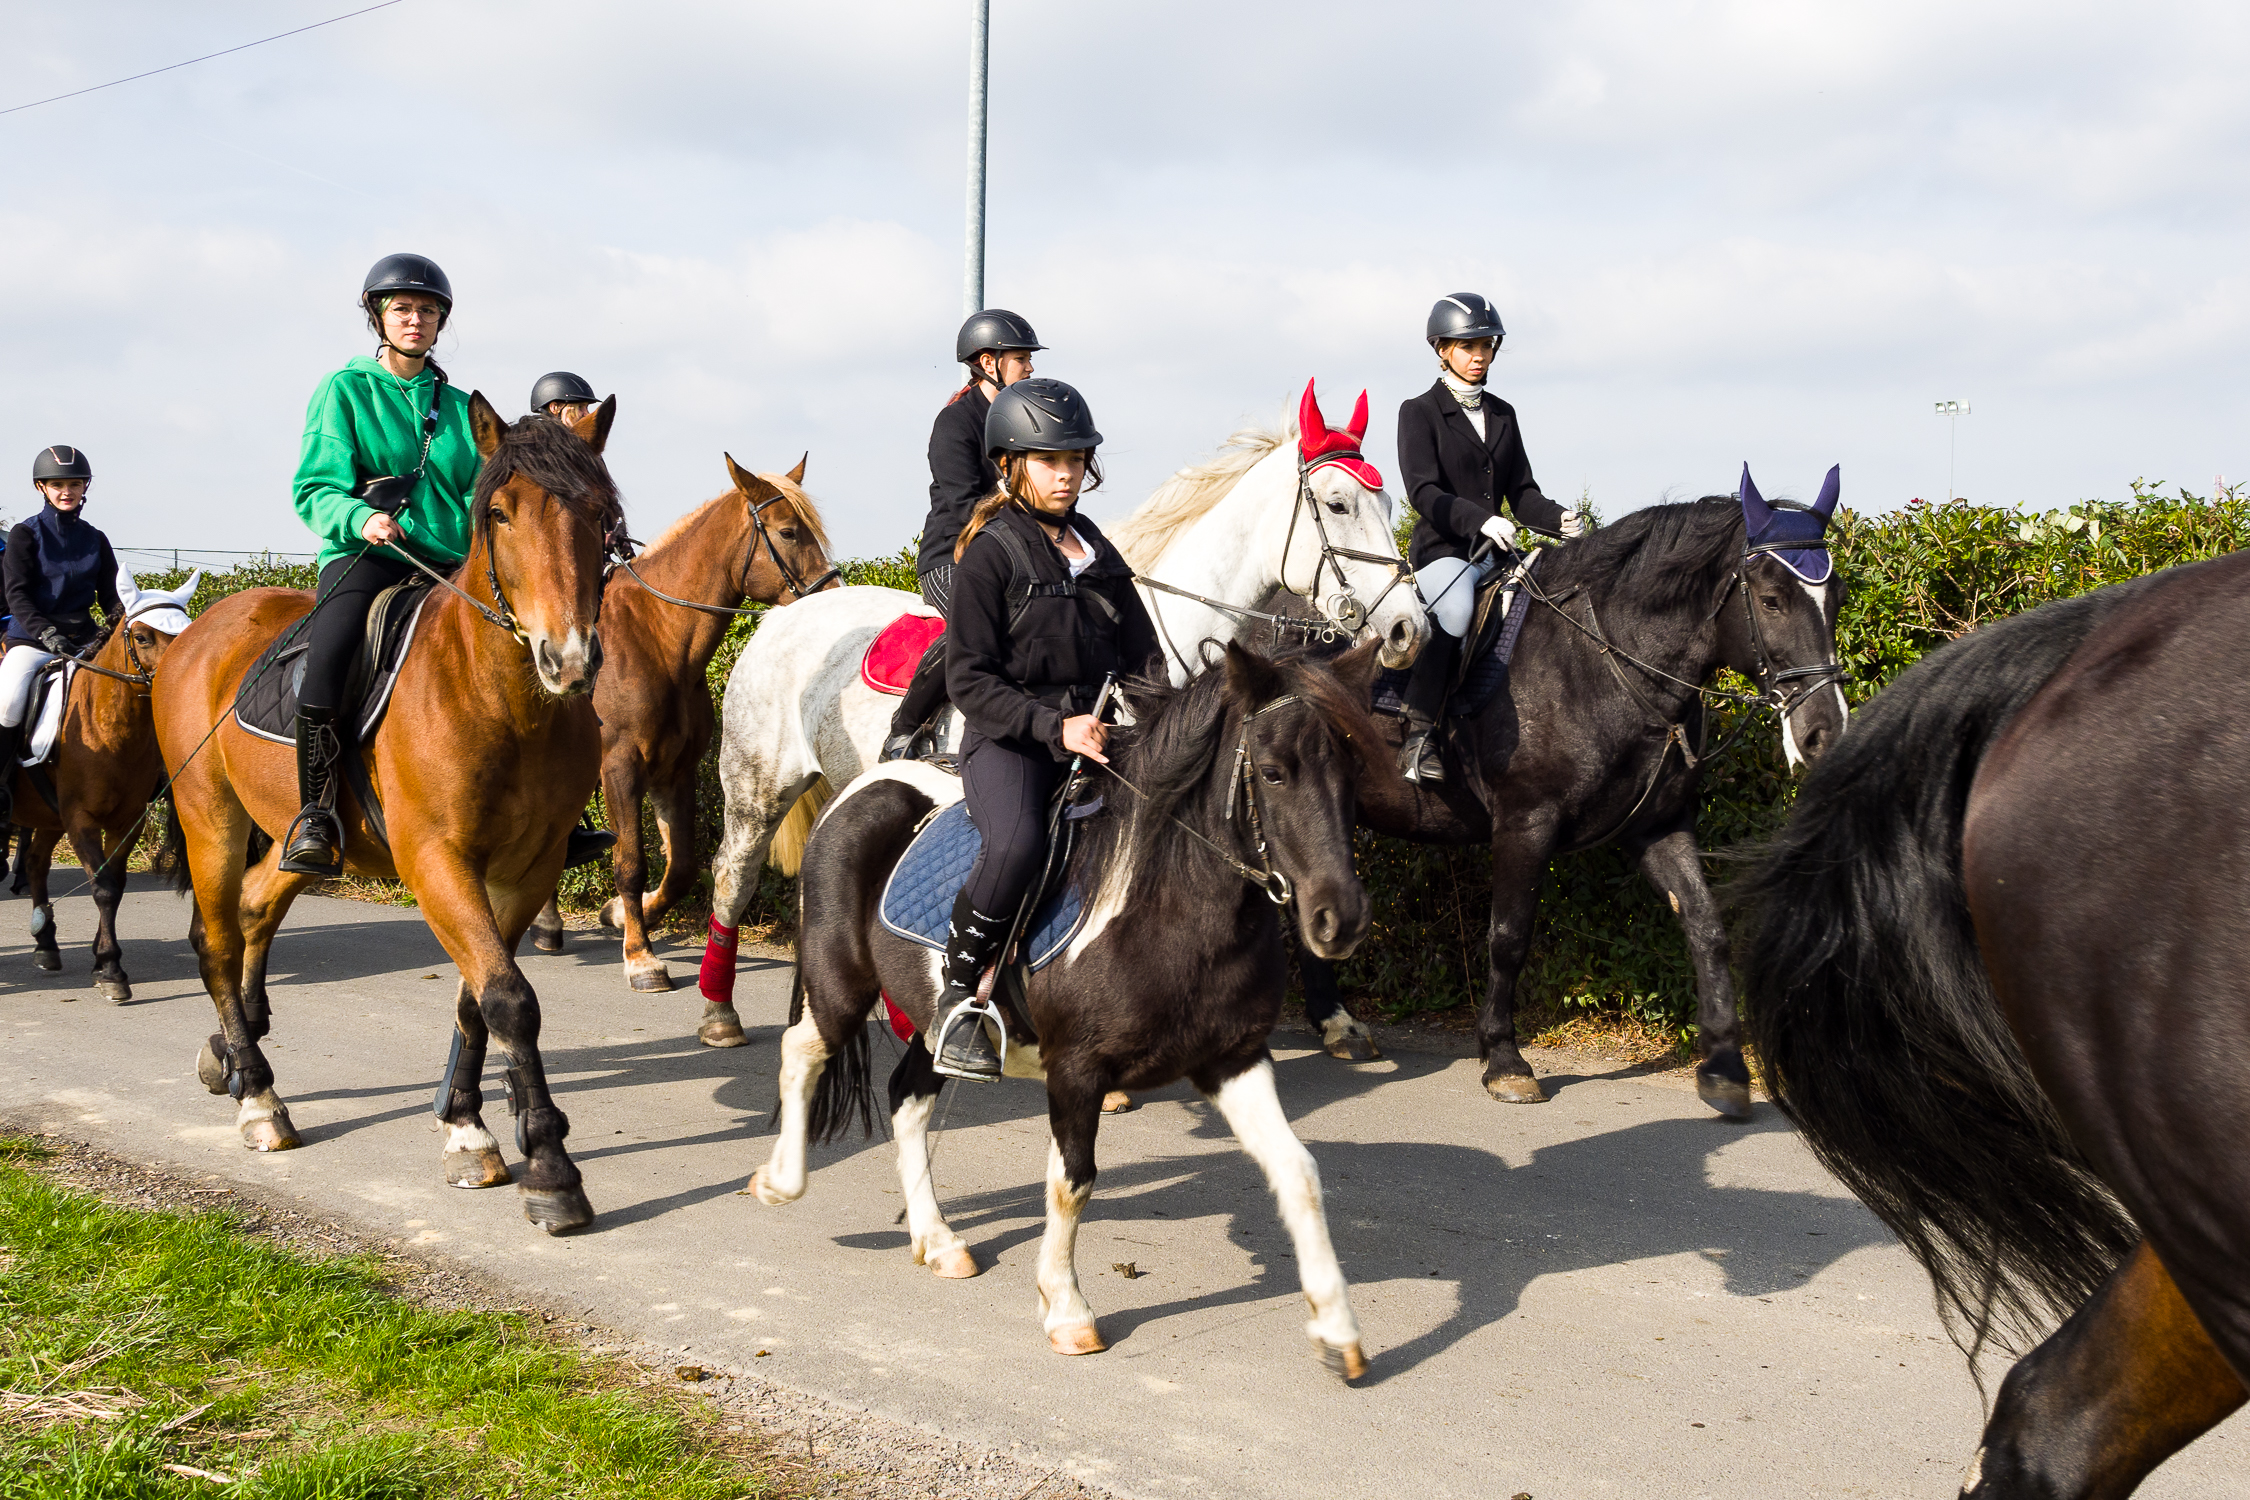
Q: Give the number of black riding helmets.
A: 6